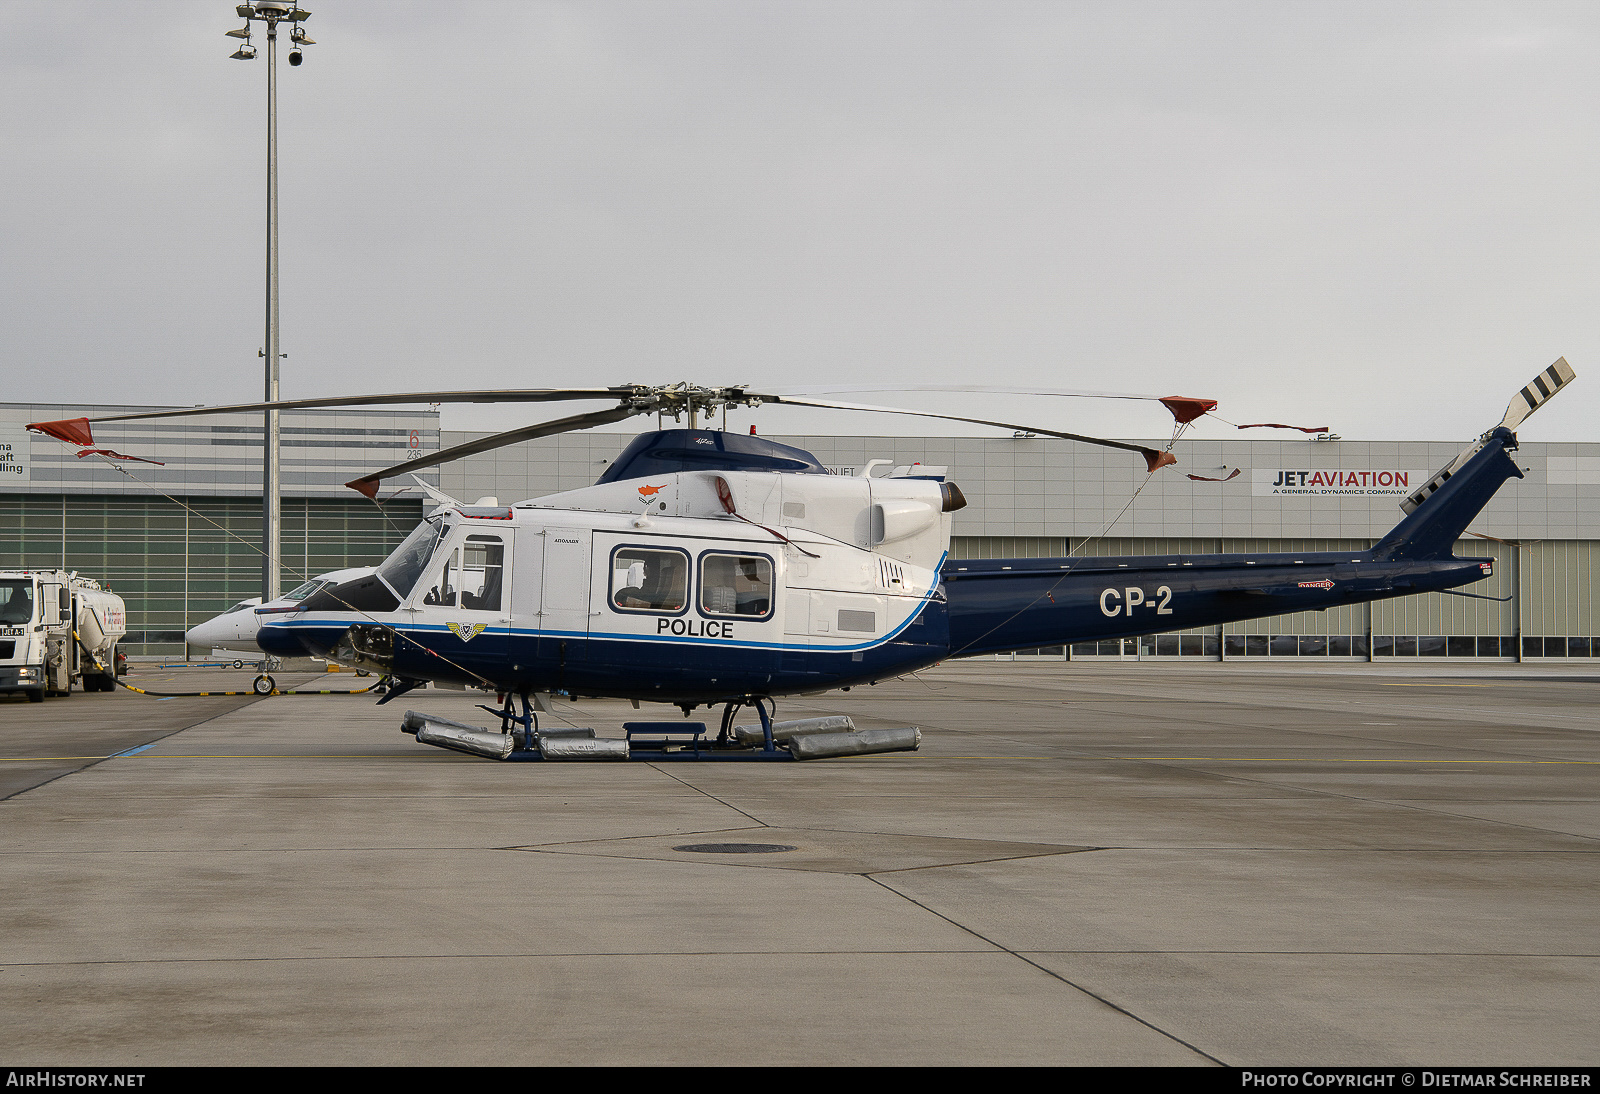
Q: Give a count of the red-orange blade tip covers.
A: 4